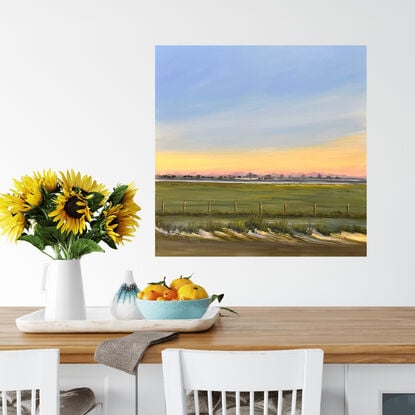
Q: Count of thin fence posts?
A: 8